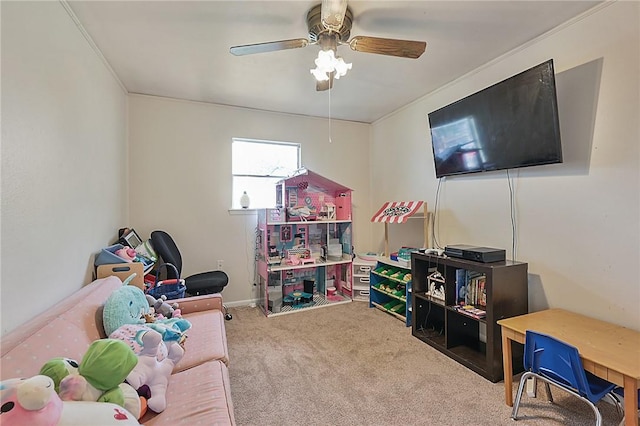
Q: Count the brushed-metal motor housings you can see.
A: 1